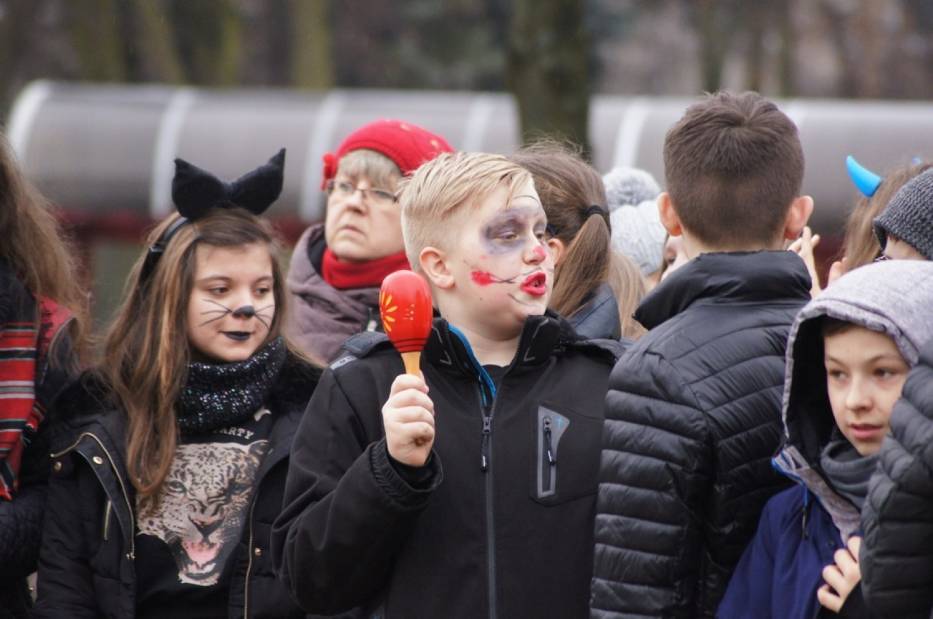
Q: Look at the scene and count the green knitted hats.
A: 0